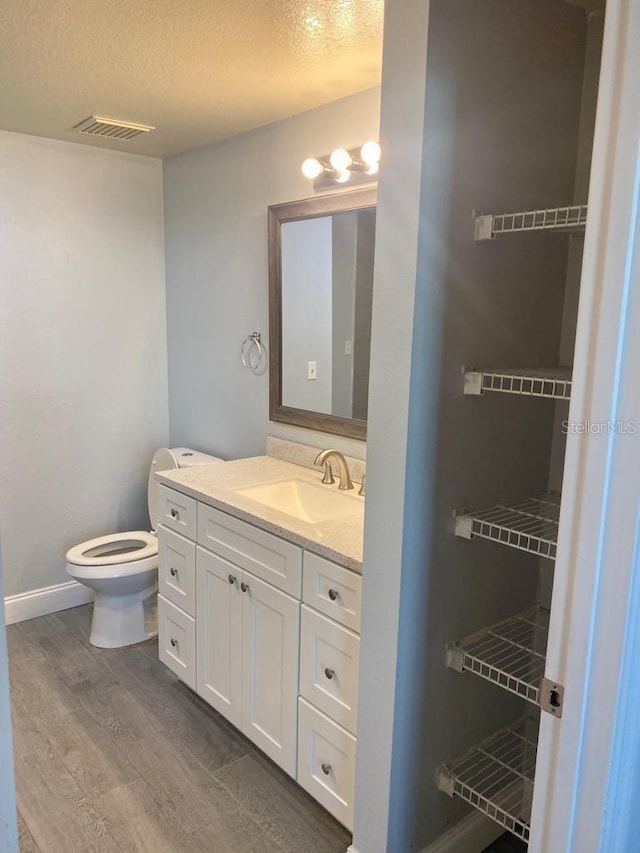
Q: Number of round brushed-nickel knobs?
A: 8